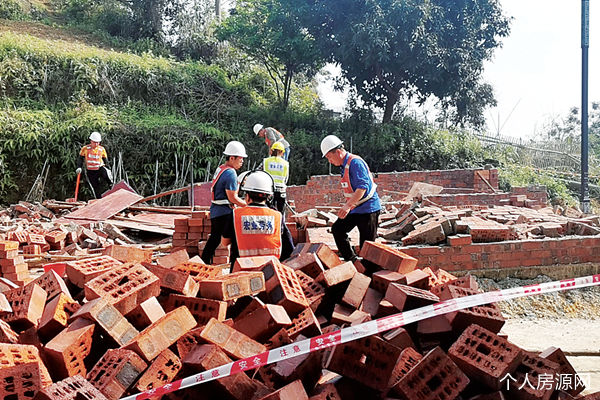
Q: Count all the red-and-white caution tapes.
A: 1